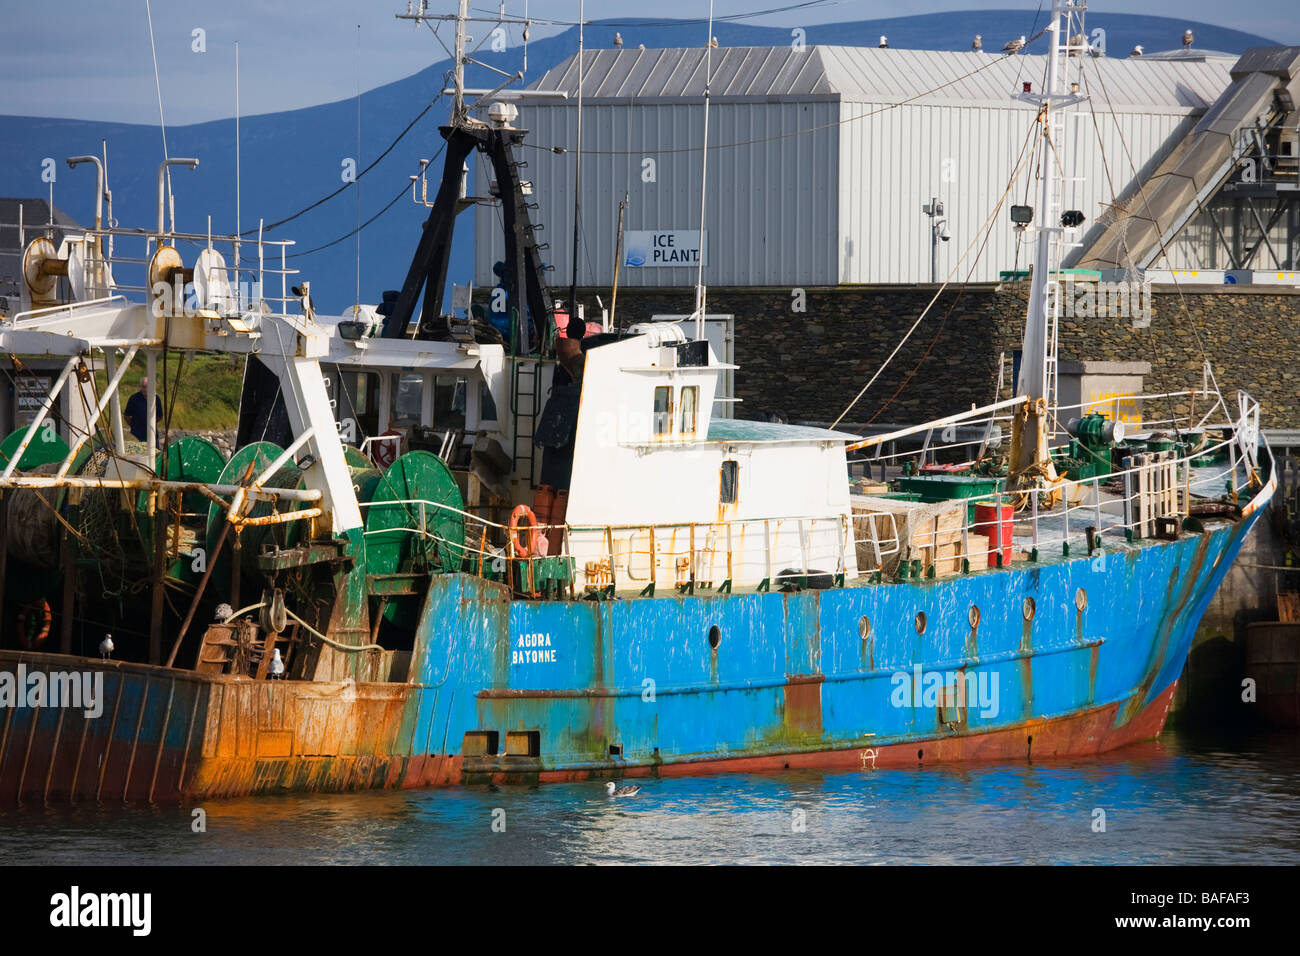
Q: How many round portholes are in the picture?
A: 6